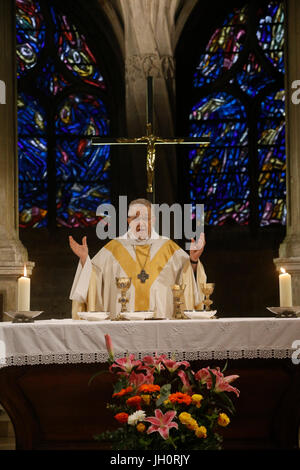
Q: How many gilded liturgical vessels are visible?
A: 3